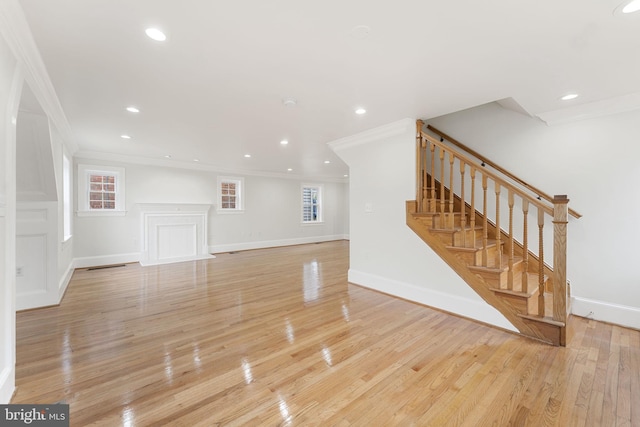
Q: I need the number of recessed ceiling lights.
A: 13